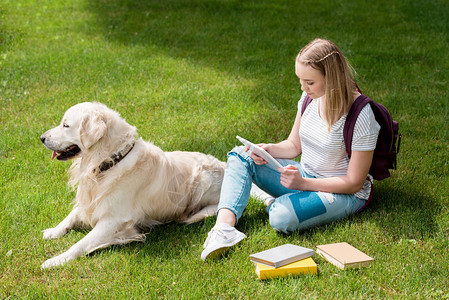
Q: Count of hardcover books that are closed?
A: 3